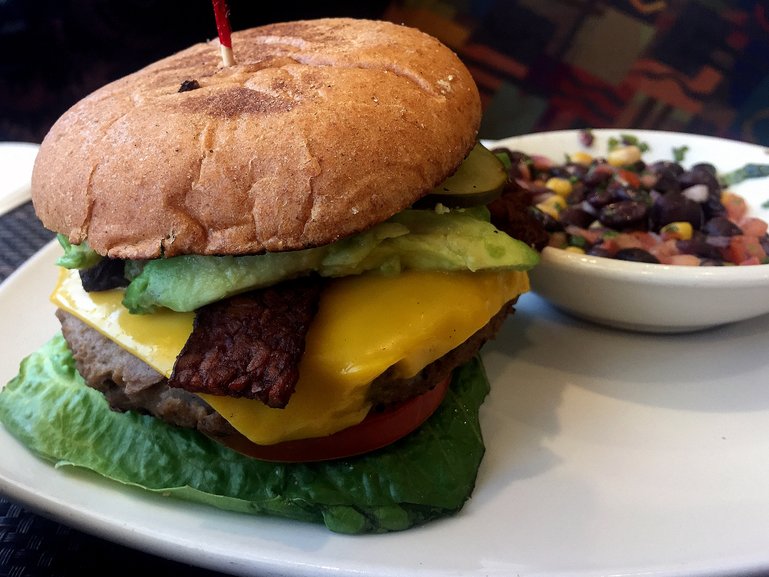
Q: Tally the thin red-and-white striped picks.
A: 1